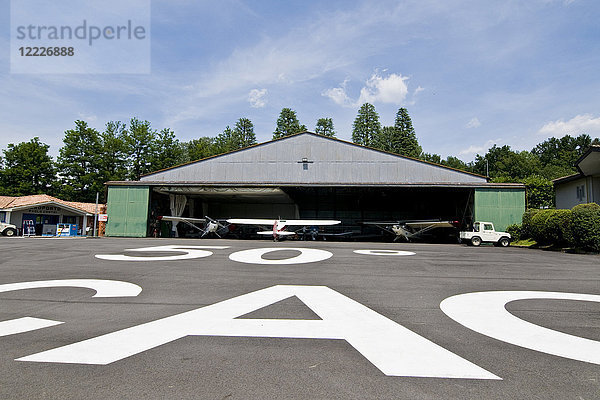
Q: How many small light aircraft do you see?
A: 4